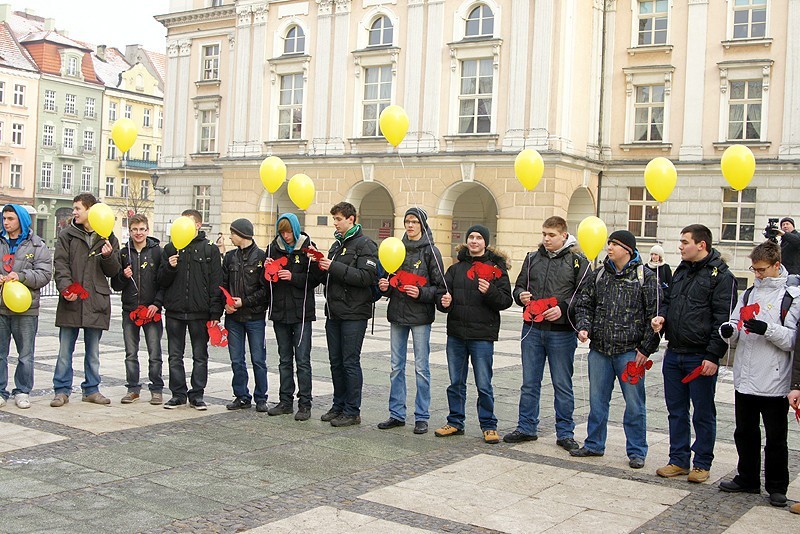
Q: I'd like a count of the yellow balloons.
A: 12